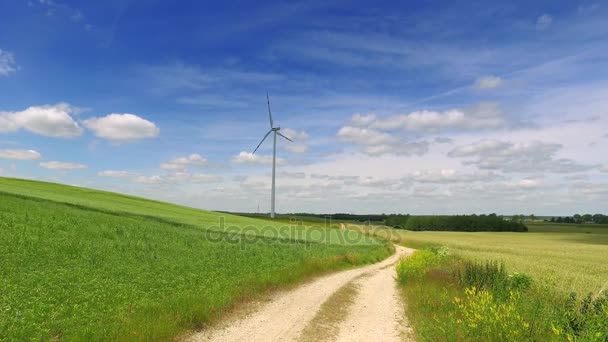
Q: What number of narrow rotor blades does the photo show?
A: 3